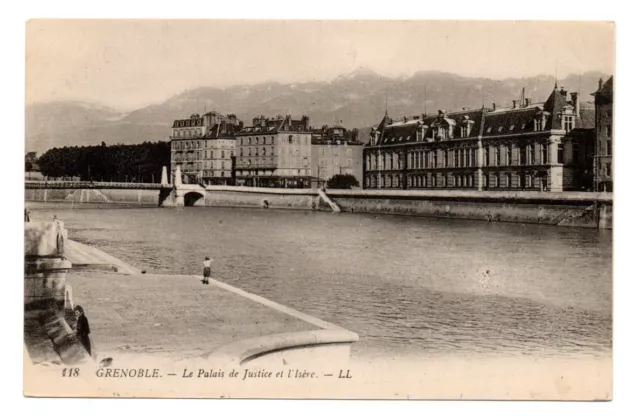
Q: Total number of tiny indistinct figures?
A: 2